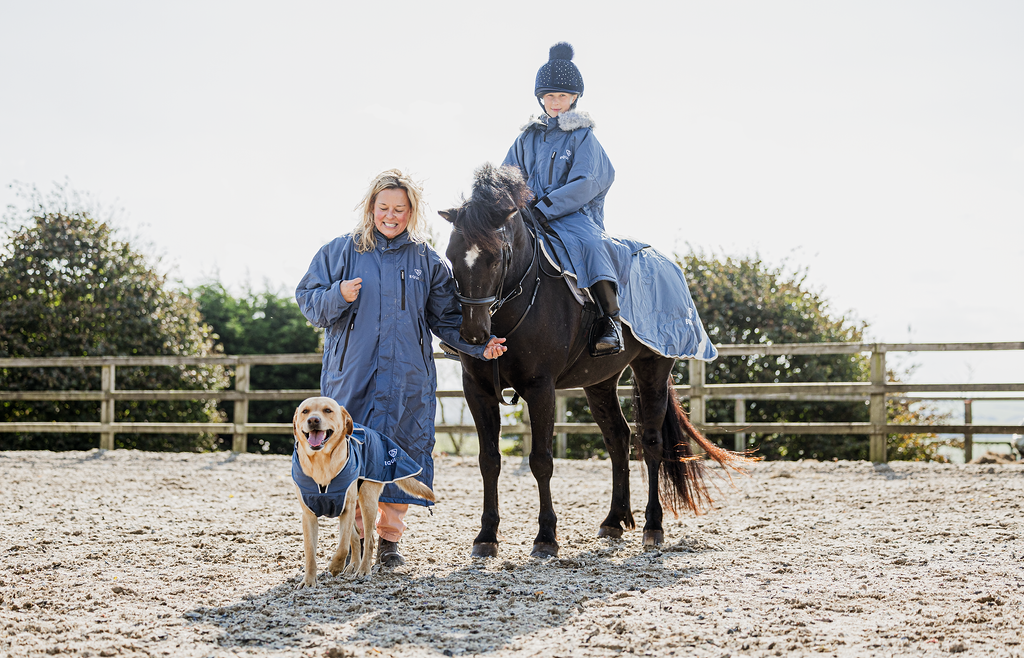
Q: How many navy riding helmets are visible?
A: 1